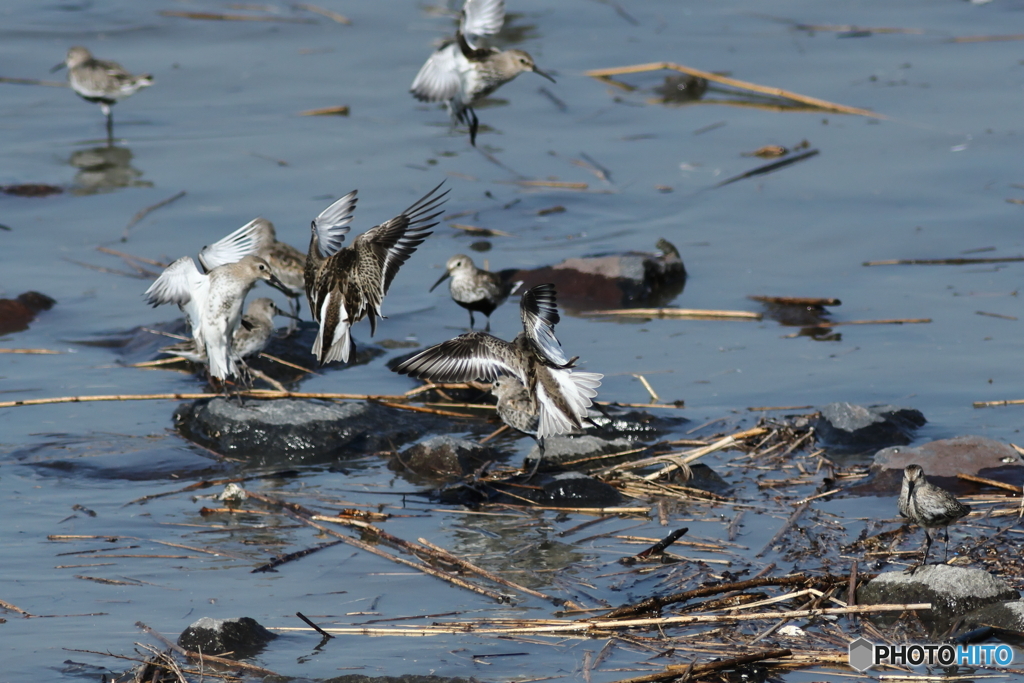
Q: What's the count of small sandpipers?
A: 10